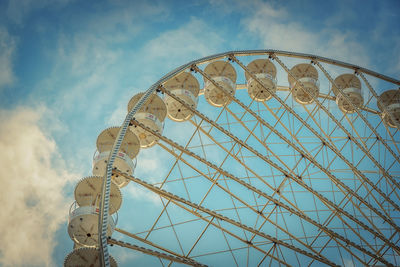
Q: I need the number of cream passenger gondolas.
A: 10